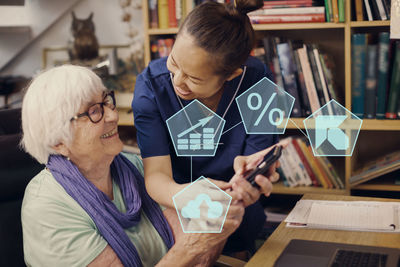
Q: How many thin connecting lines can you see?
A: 3